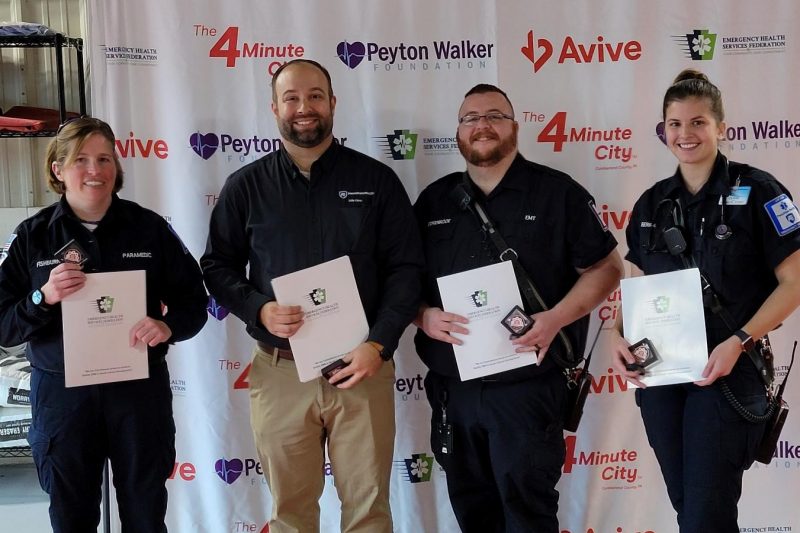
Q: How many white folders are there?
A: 4